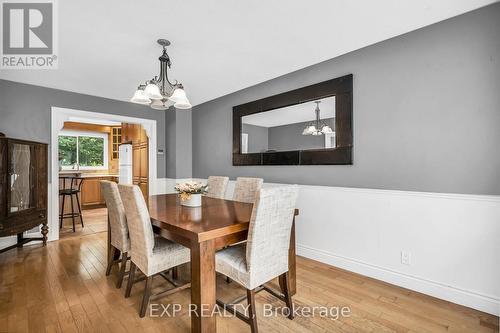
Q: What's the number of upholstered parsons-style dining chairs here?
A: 5